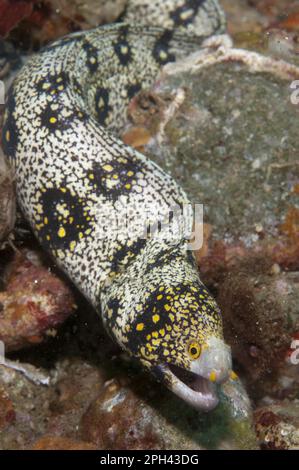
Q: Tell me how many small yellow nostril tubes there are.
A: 2